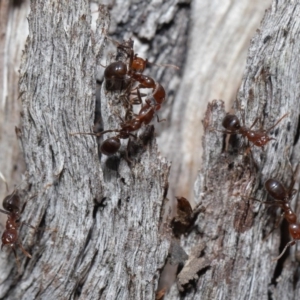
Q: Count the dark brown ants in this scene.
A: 5